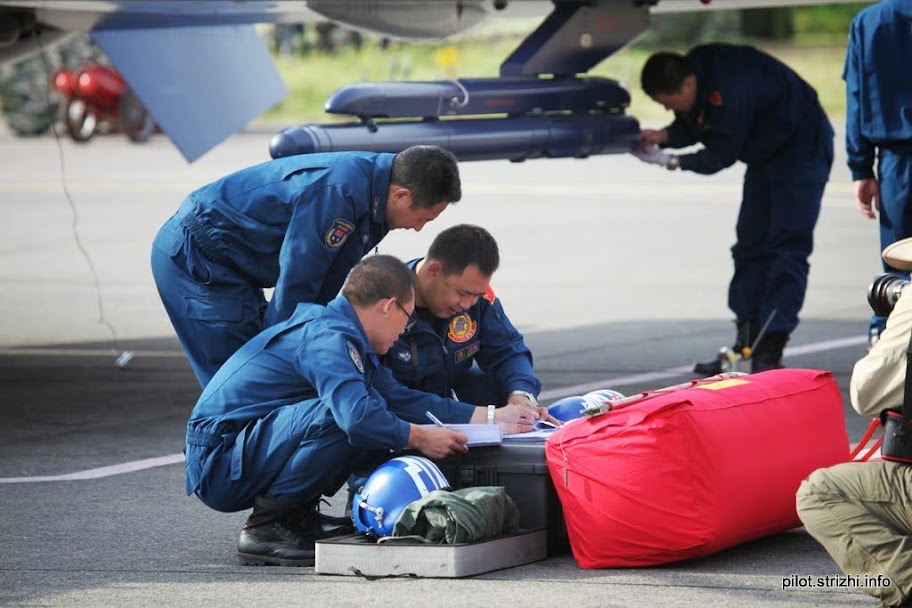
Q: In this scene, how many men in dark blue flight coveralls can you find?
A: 5